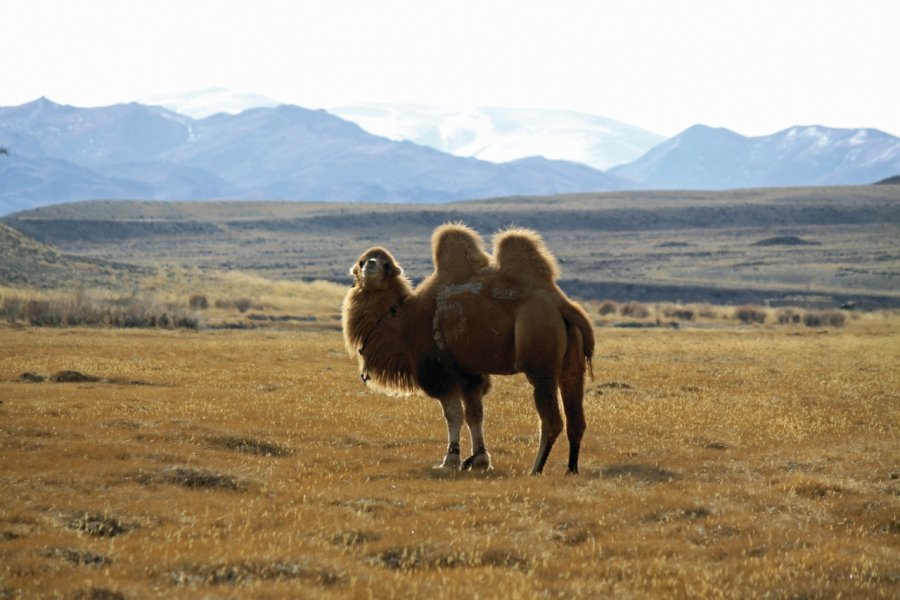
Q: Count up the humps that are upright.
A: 2